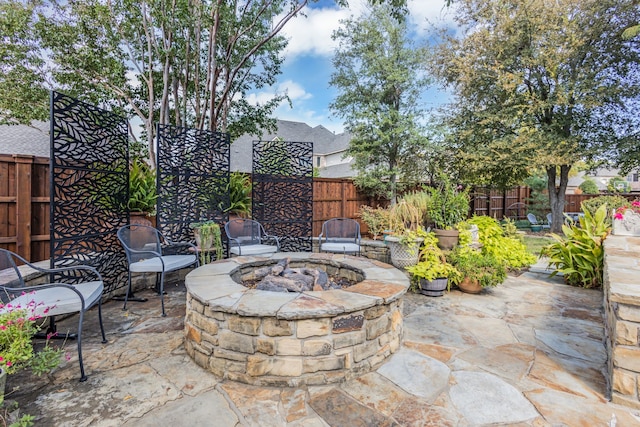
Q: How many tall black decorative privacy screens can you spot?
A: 3